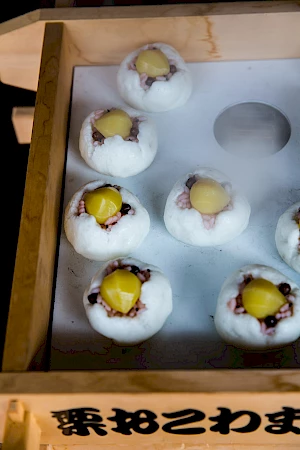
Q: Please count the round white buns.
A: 7